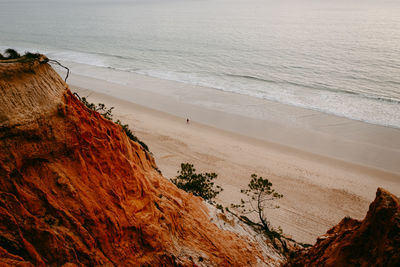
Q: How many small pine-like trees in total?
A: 2